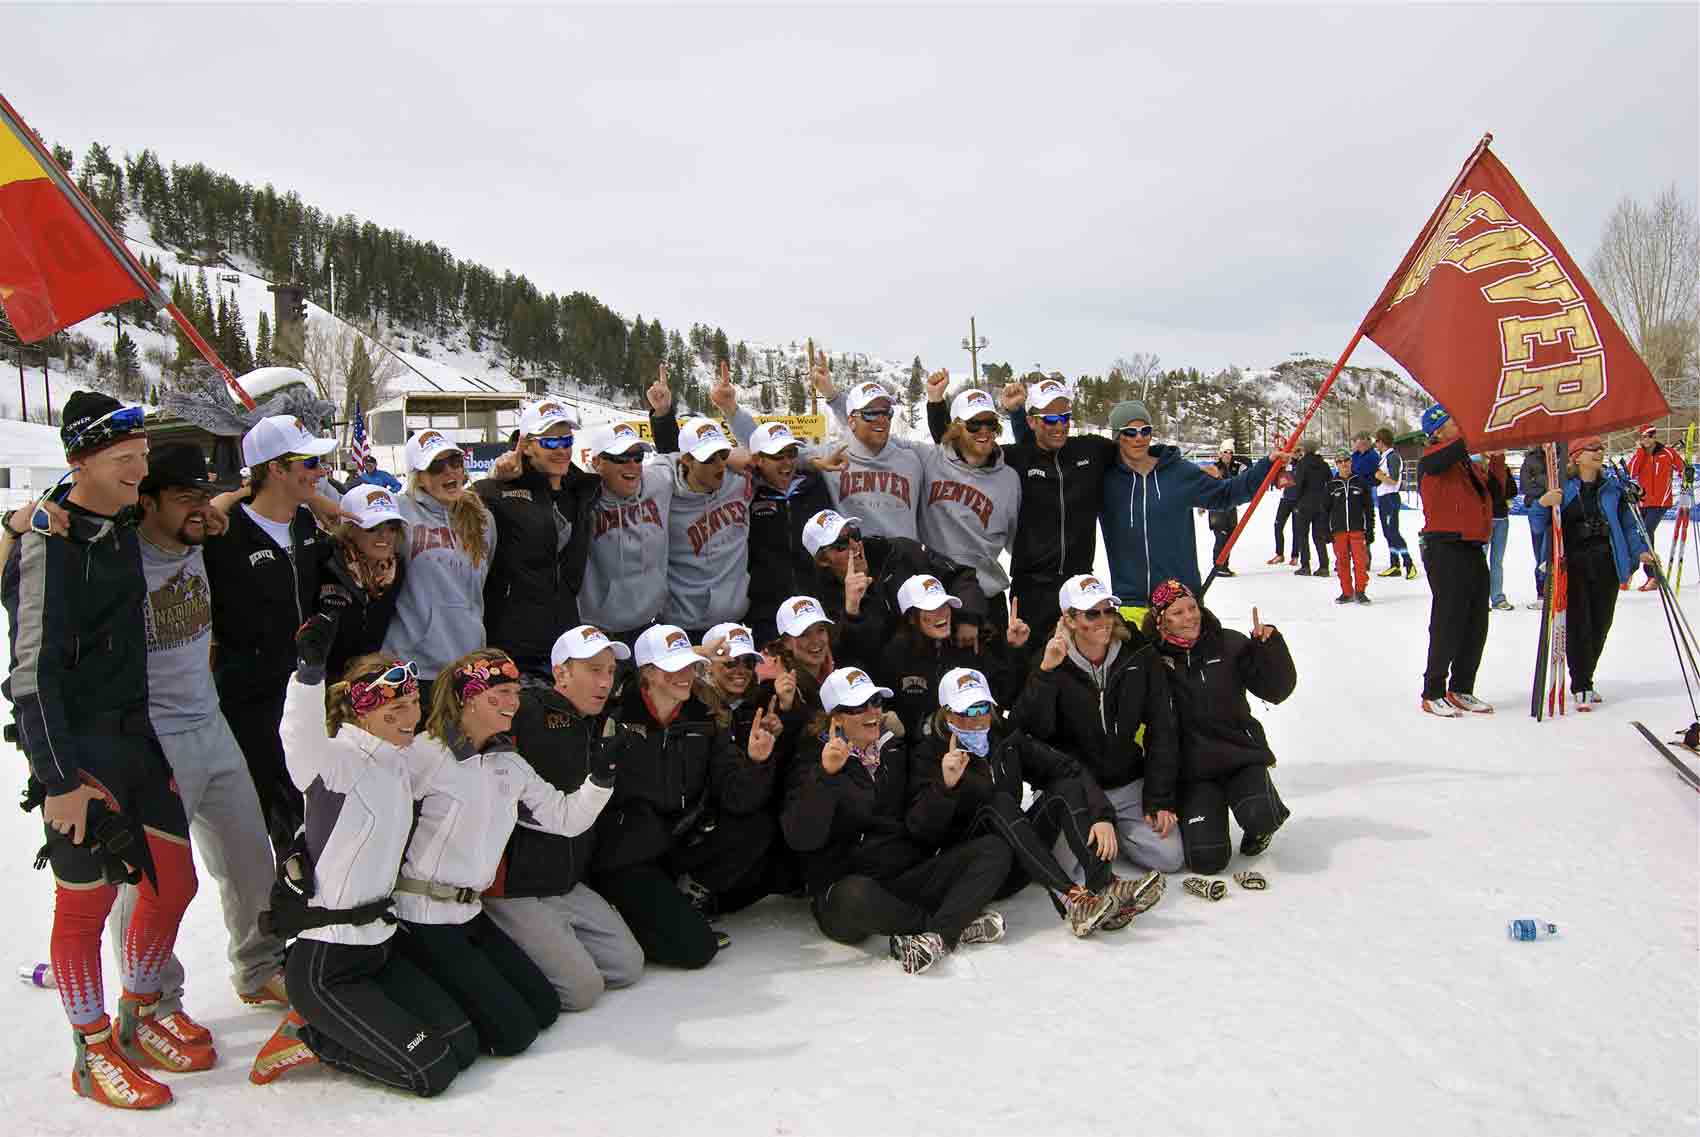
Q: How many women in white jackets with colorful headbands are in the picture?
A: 2